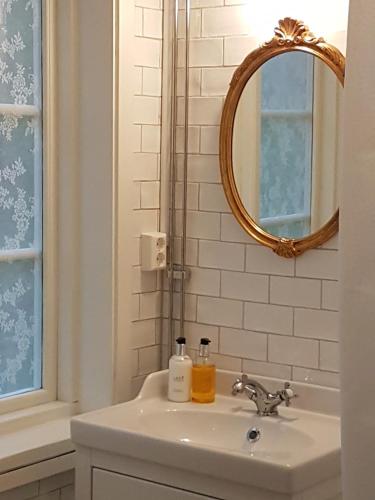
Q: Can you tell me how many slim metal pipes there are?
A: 2